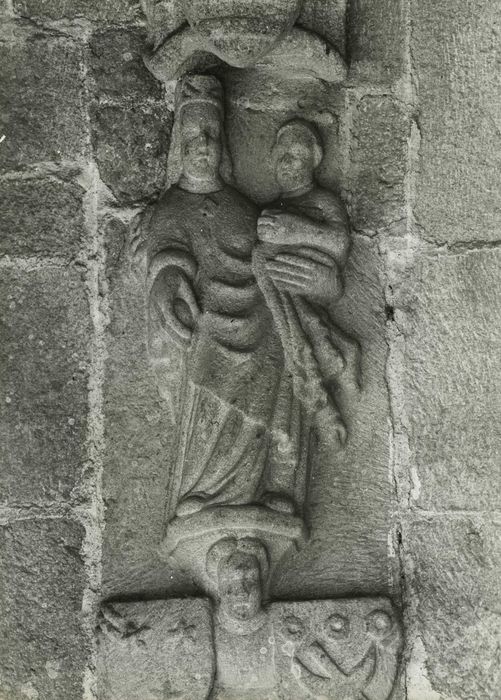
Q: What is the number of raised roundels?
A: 3